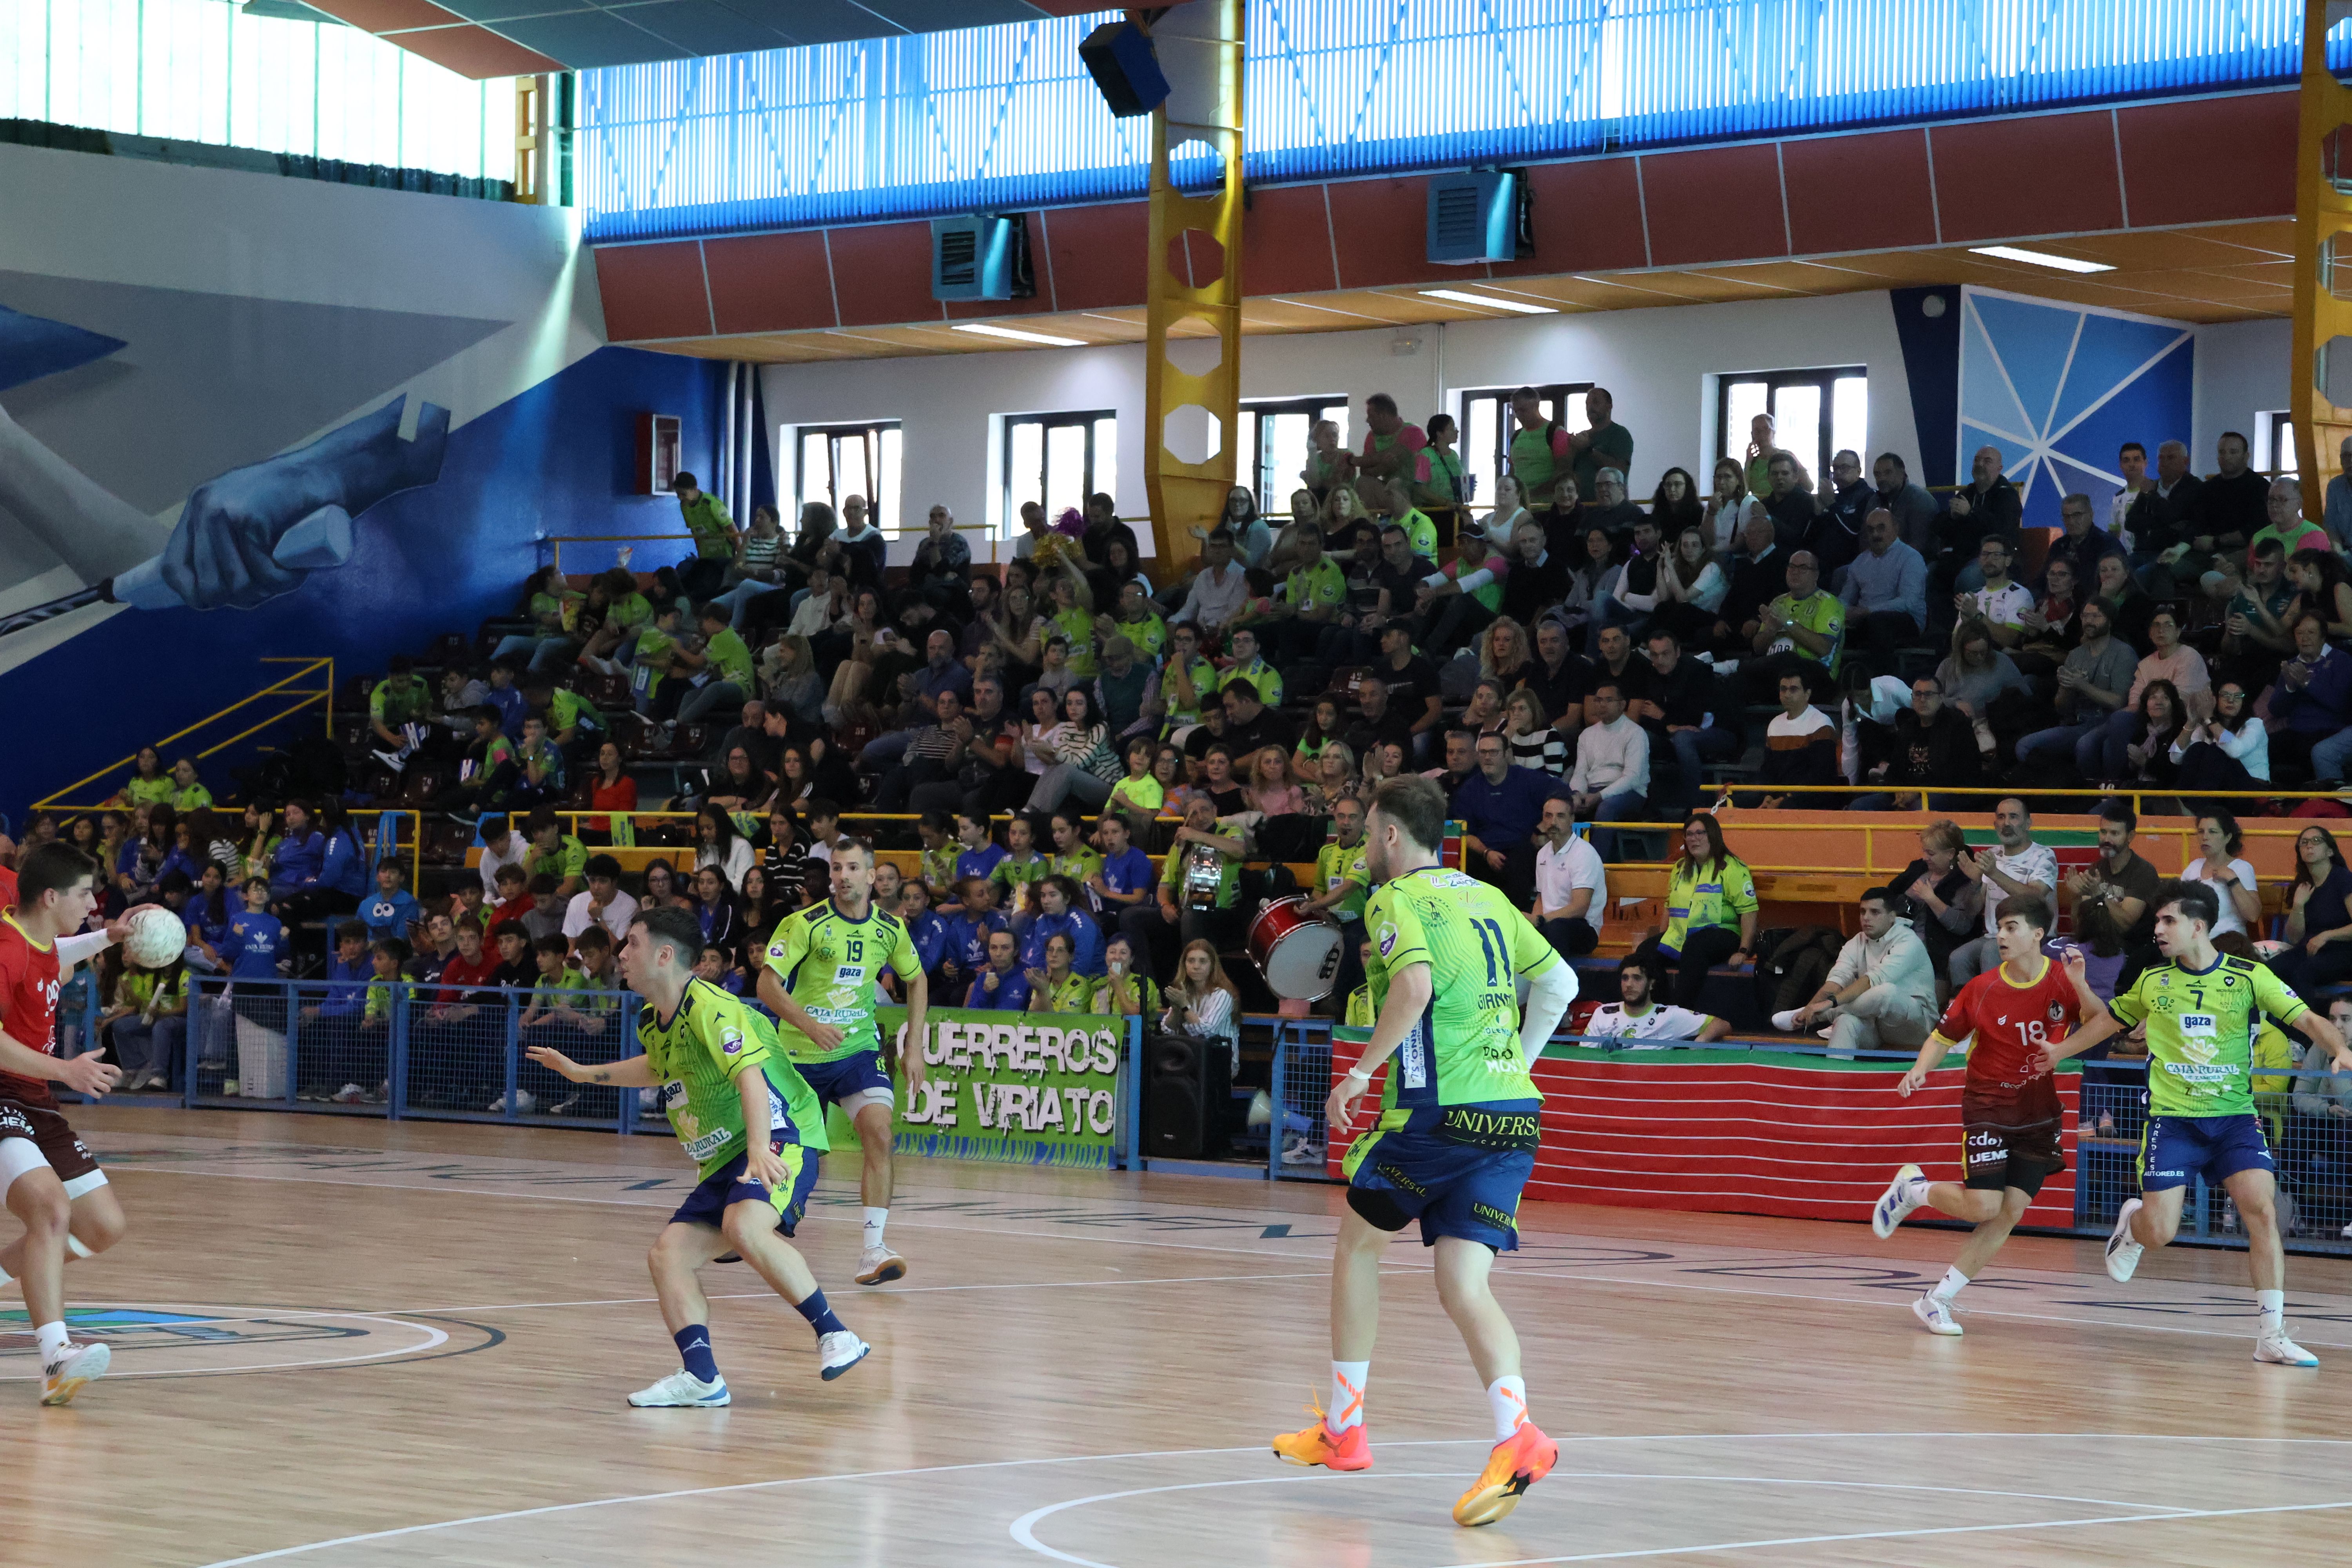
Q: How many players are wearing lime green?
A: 4